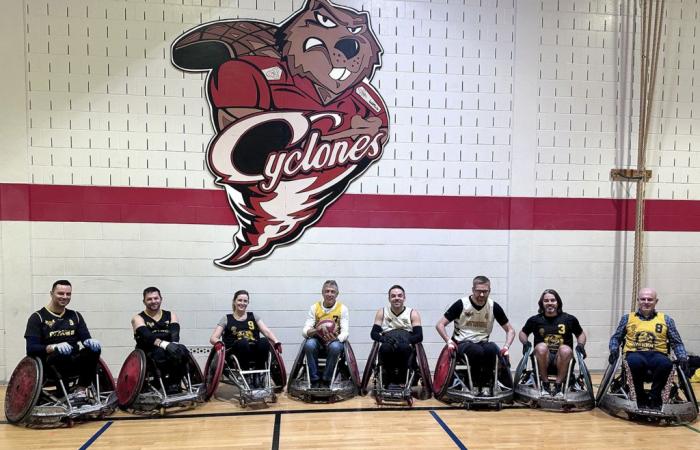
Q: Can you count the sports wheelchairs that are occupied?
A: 8